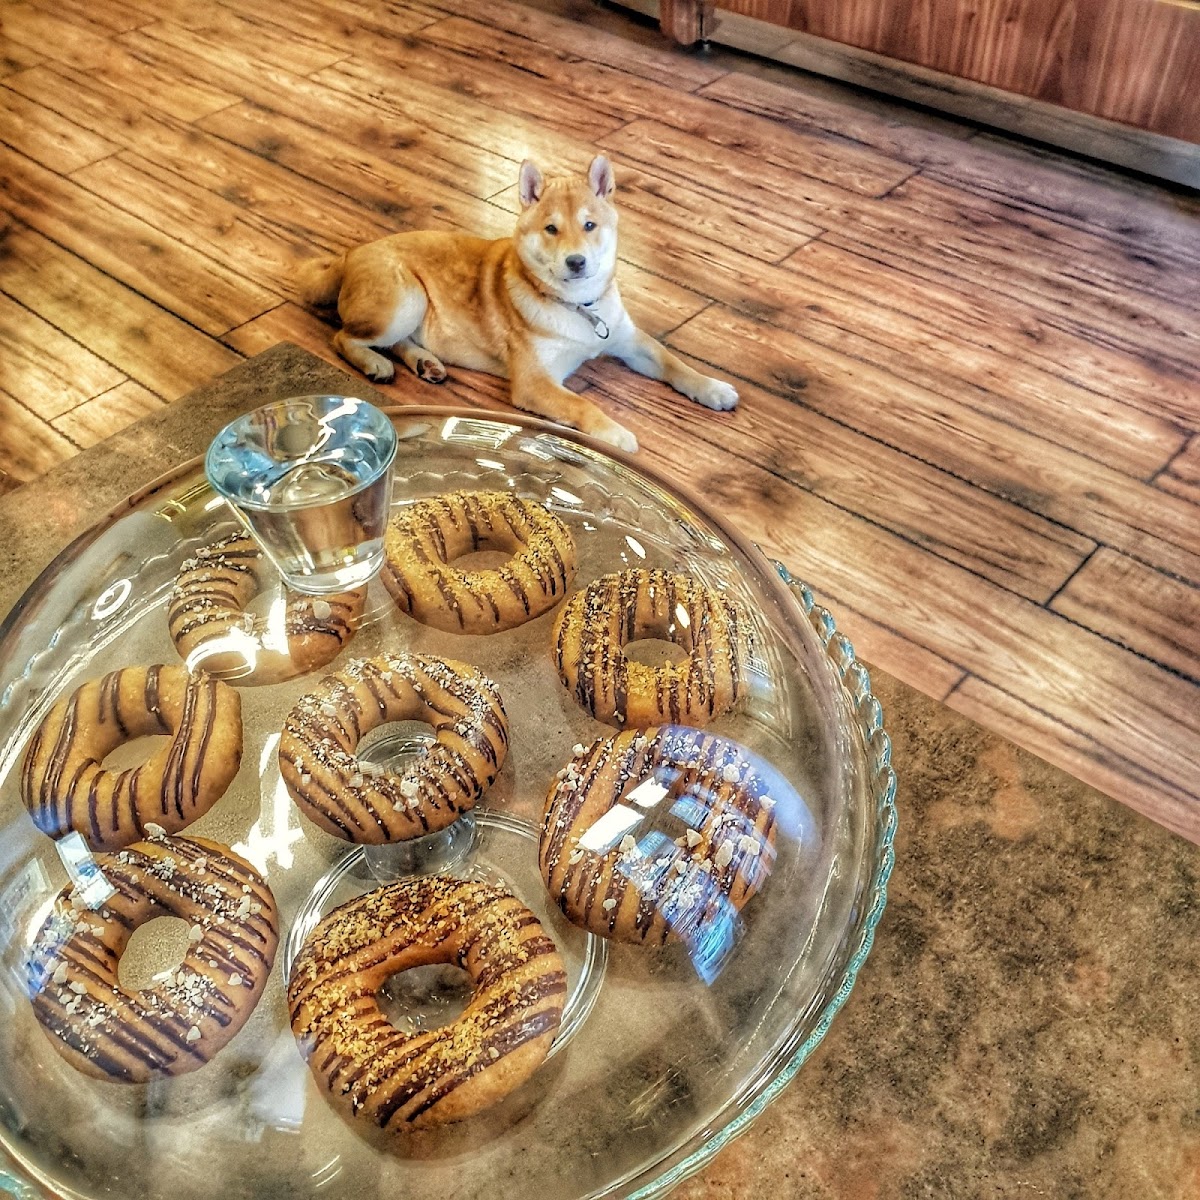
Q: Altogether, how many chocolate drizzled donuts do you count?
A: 8